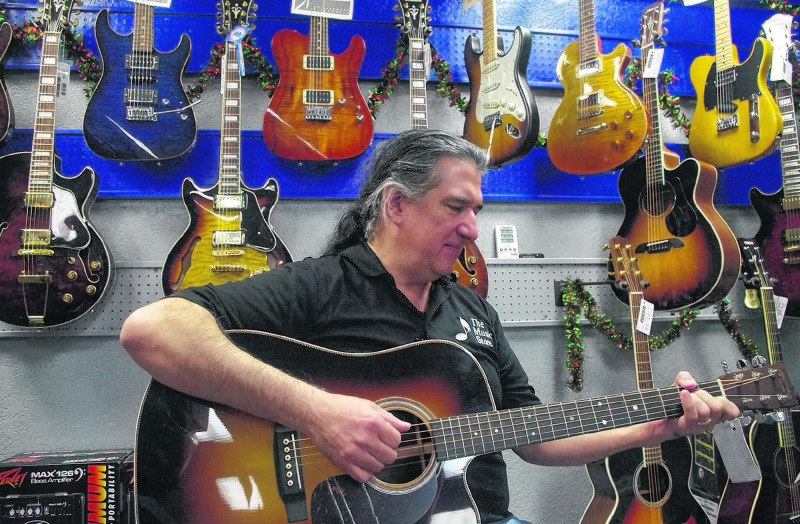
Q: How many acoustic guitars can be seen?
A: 4